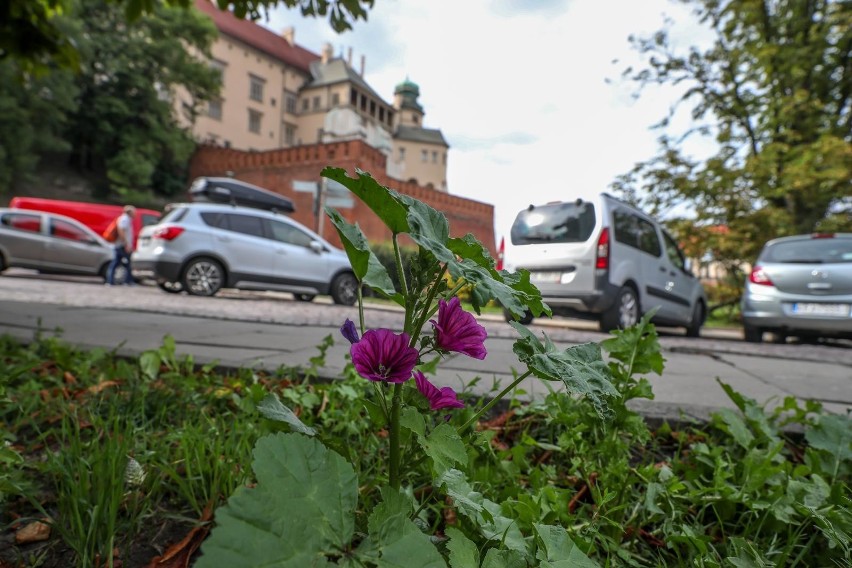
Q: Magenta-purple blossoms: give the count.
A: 3